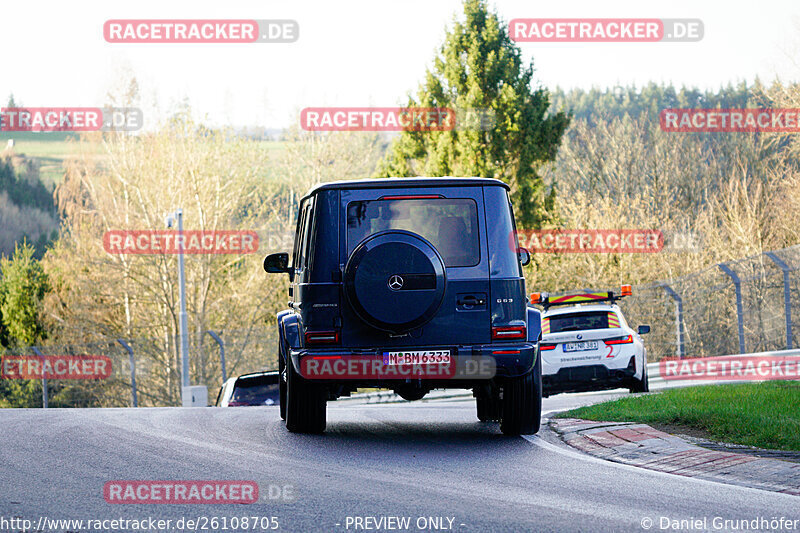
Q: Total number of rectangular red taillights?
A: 2